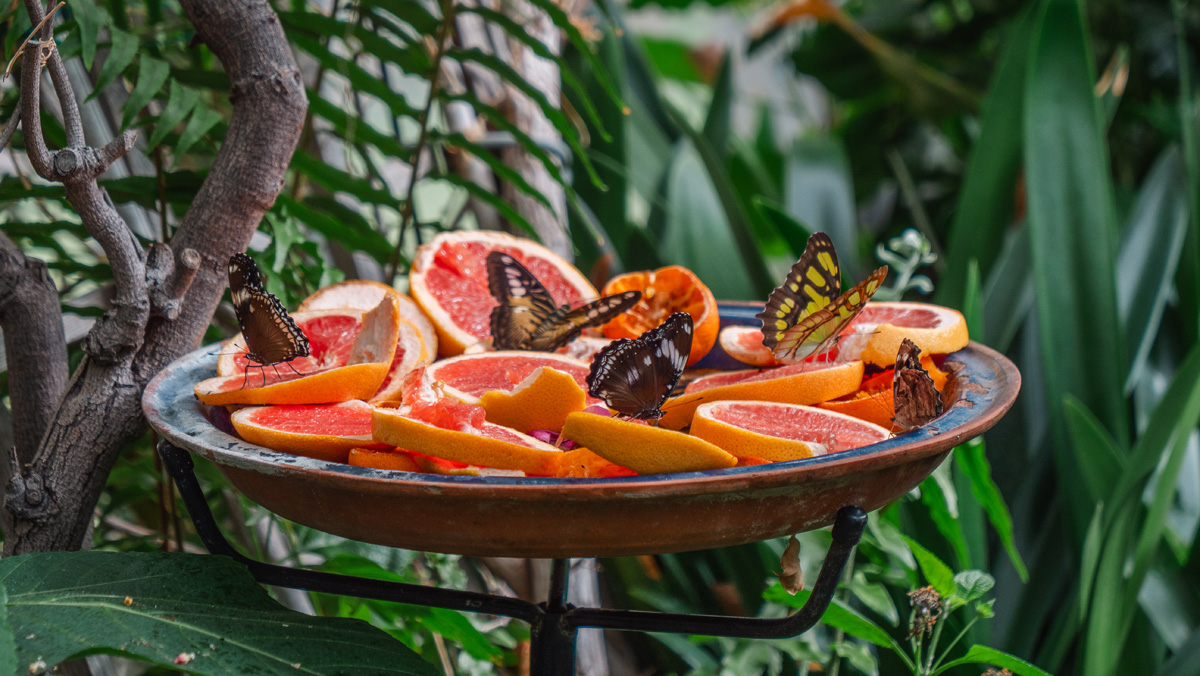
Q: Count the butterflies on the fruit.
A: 5